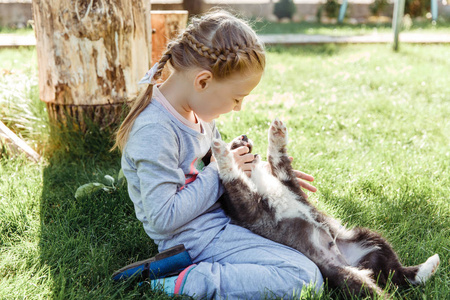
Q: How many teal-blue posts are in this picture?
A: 2